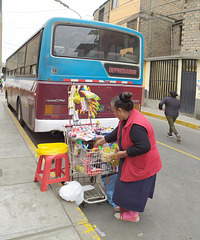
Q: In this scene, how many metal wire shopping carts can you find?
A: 1